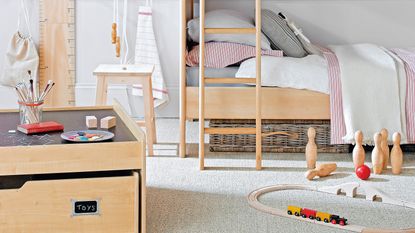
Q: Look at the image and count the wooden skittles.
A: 6